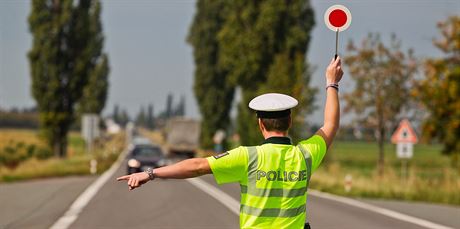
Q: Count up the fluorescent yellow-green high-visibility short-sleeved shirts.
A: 1